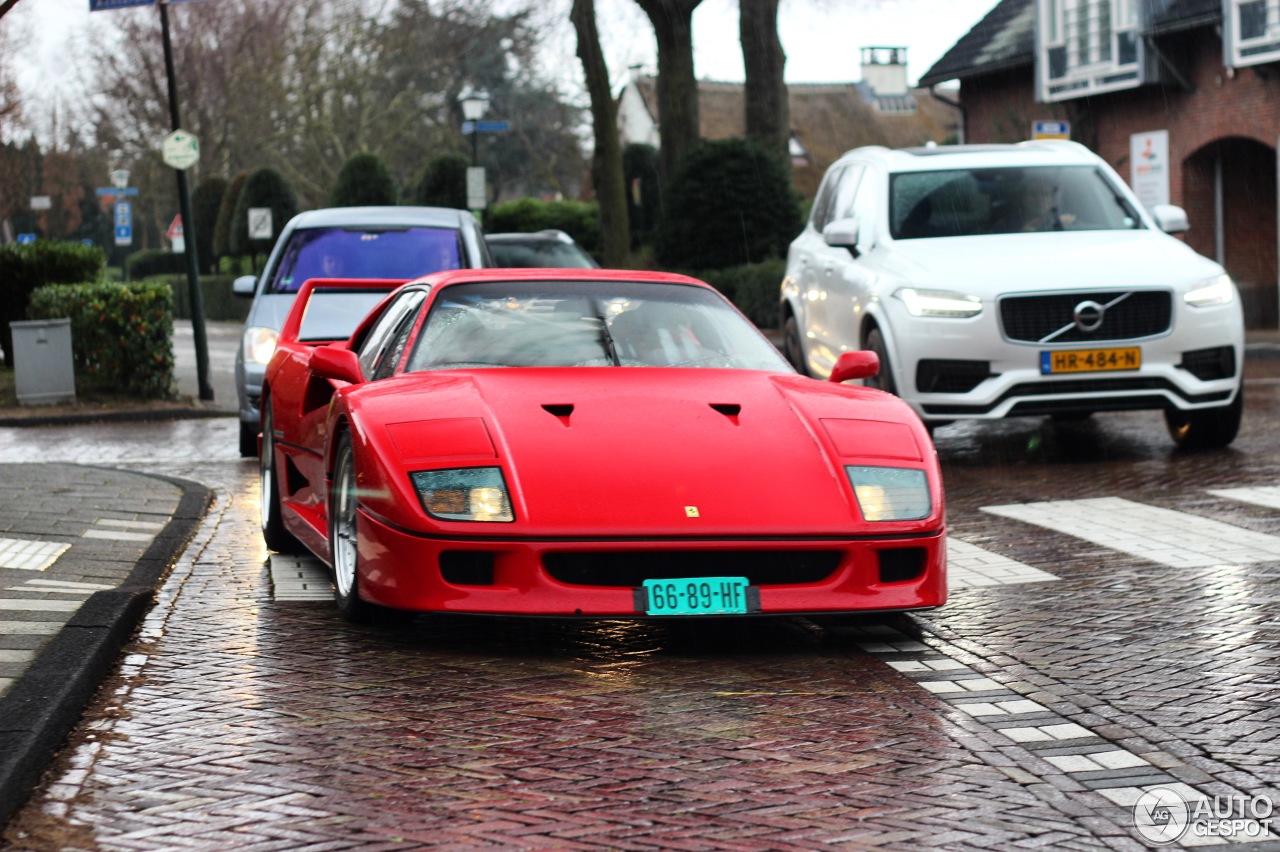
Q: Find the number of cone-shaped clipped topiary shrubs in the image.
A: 5